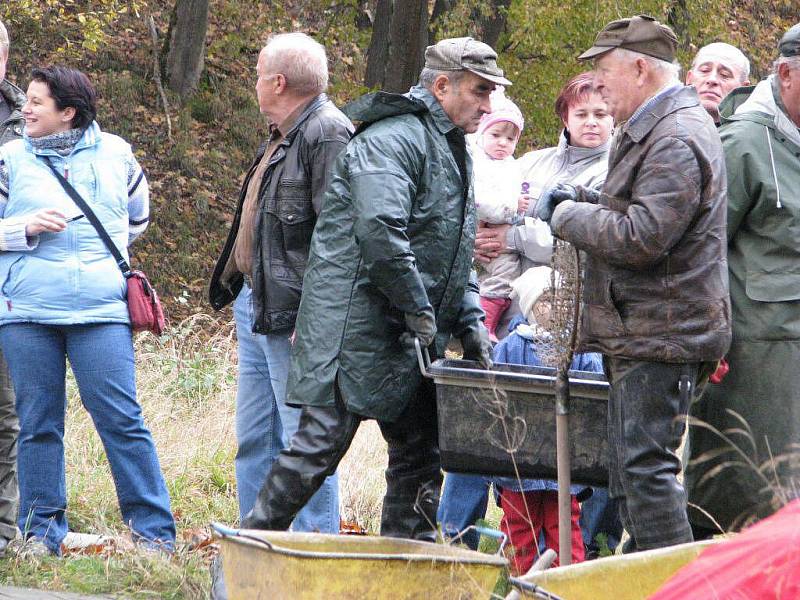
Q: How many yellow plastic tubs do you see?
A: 2